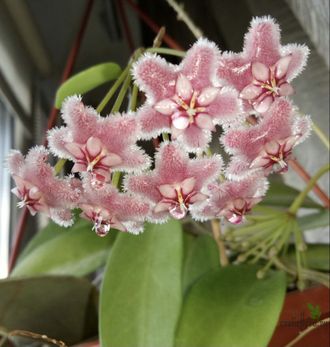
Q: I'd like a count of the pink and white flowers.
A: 8